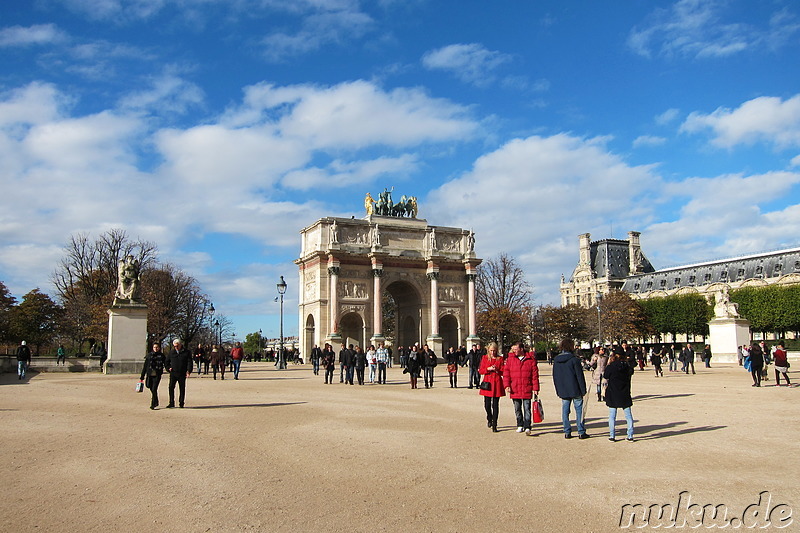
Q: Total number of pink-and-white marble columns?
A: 4